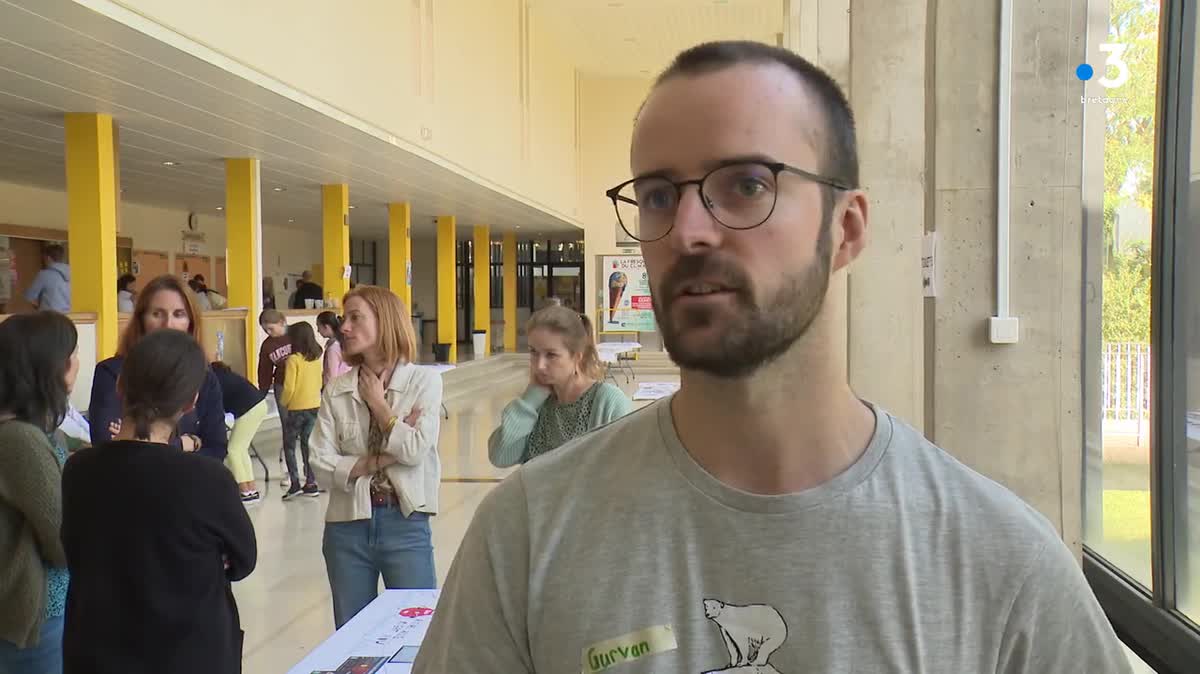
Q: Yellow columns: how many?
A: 7